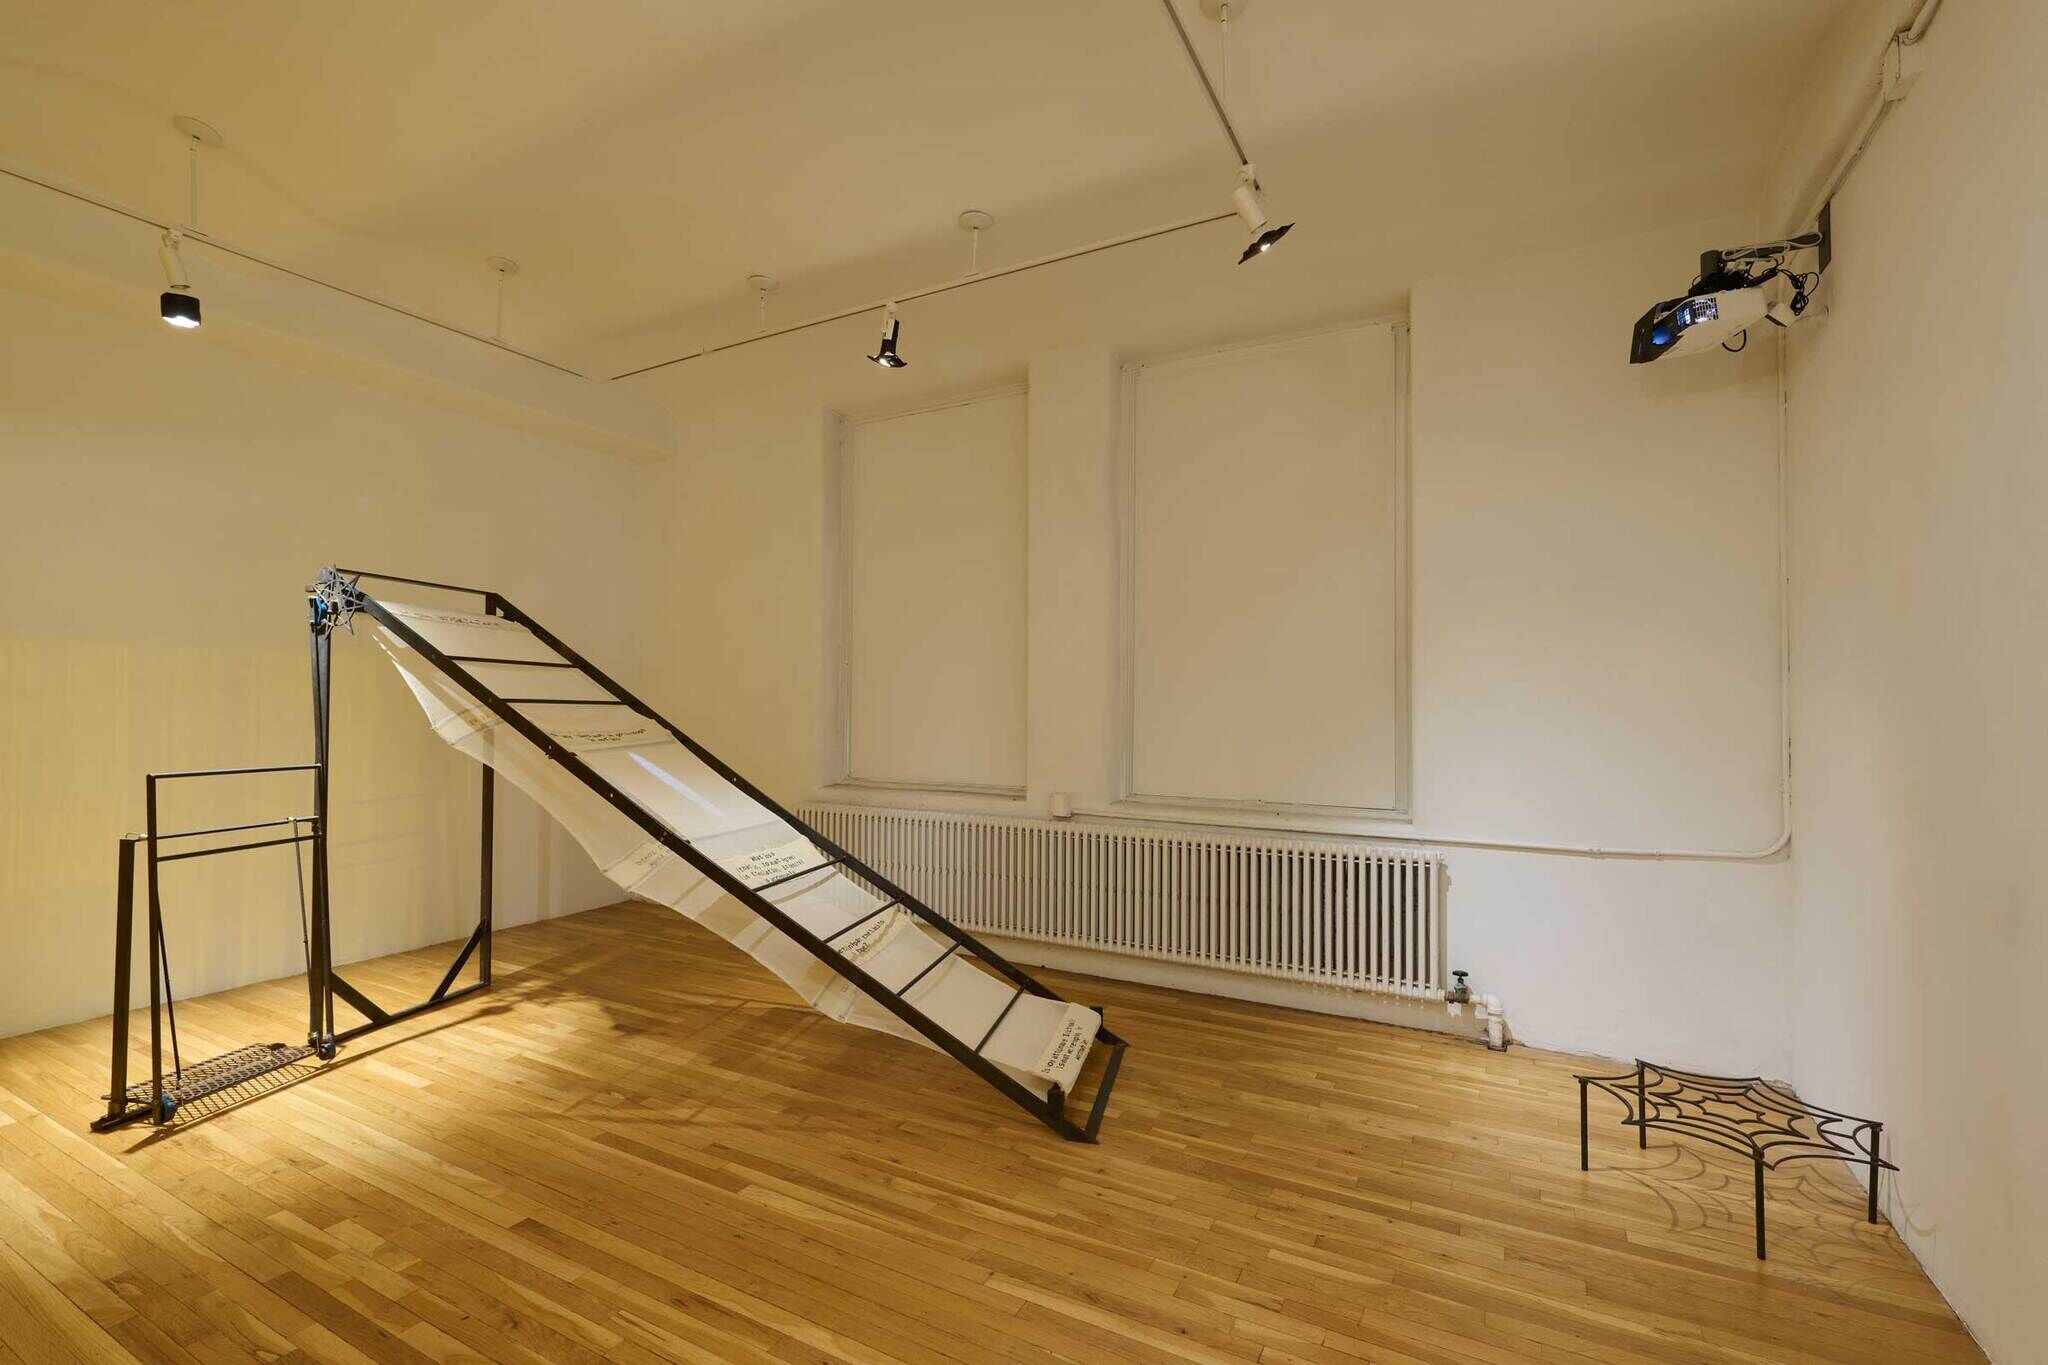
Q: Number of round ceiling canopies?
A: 5